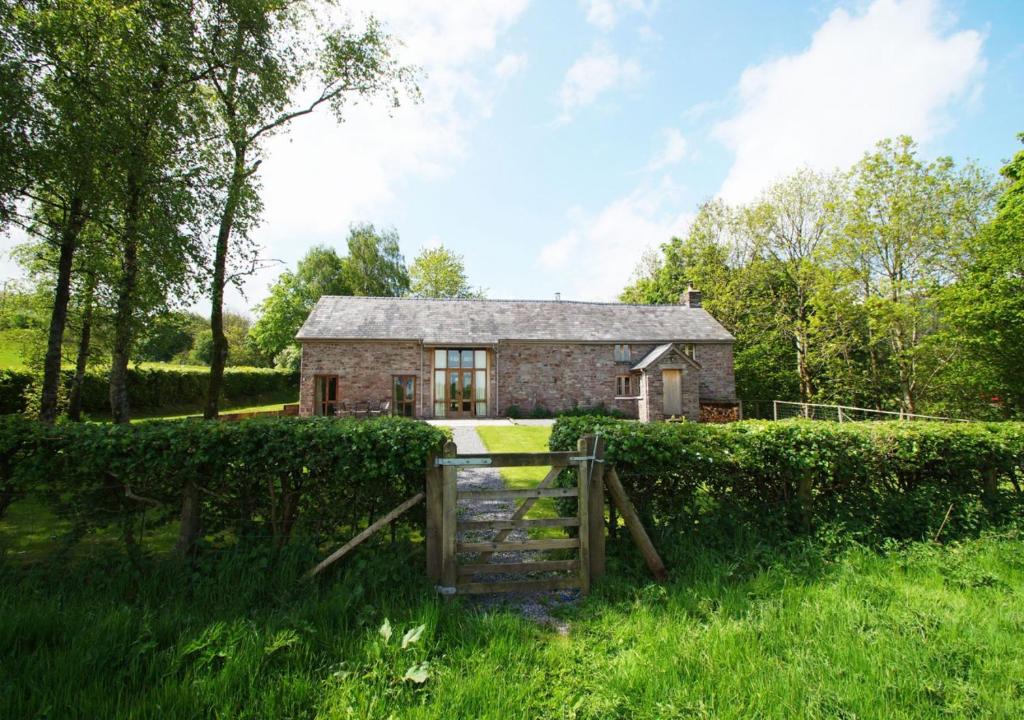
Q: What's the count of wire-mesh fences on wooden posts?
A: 1